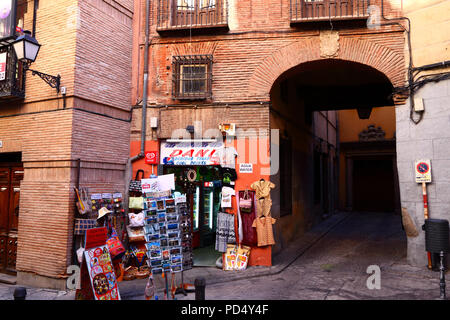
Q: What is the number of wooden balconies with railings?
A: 2